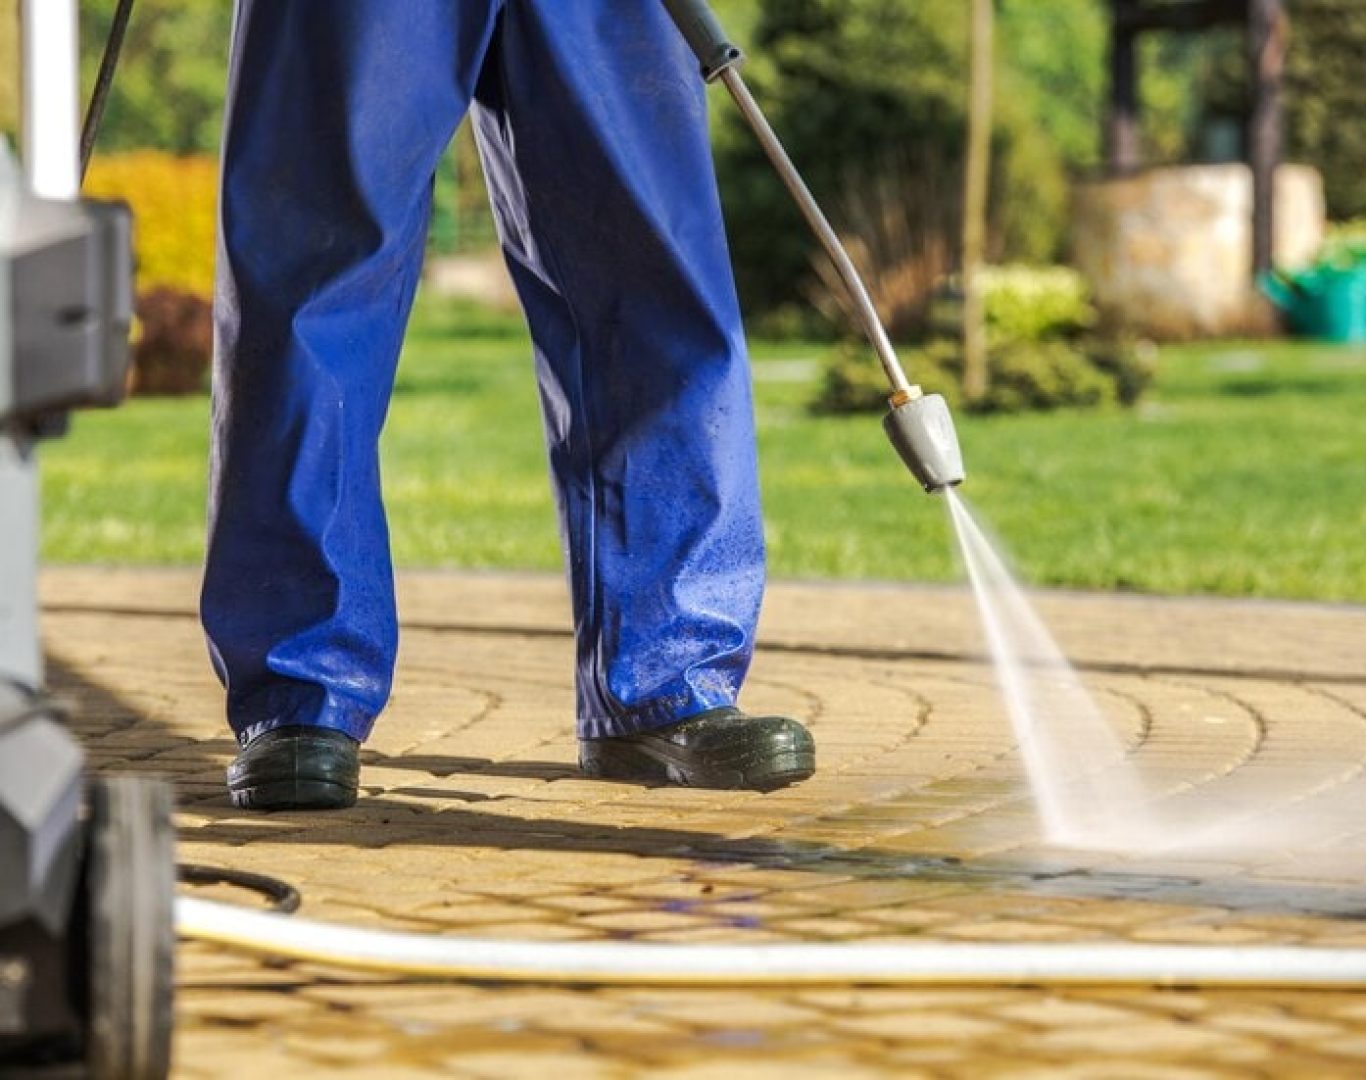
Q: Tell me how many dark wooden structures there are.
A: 1